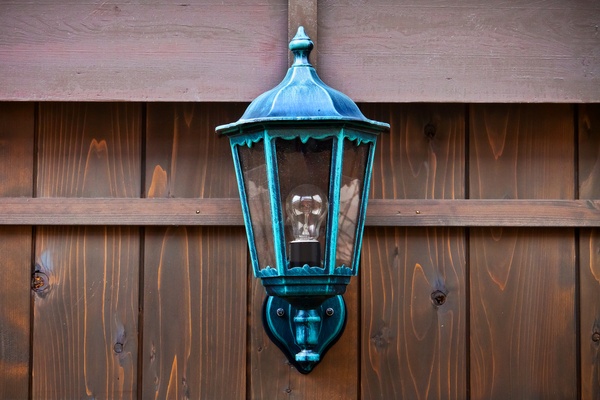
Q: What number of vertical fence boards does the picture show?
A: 7